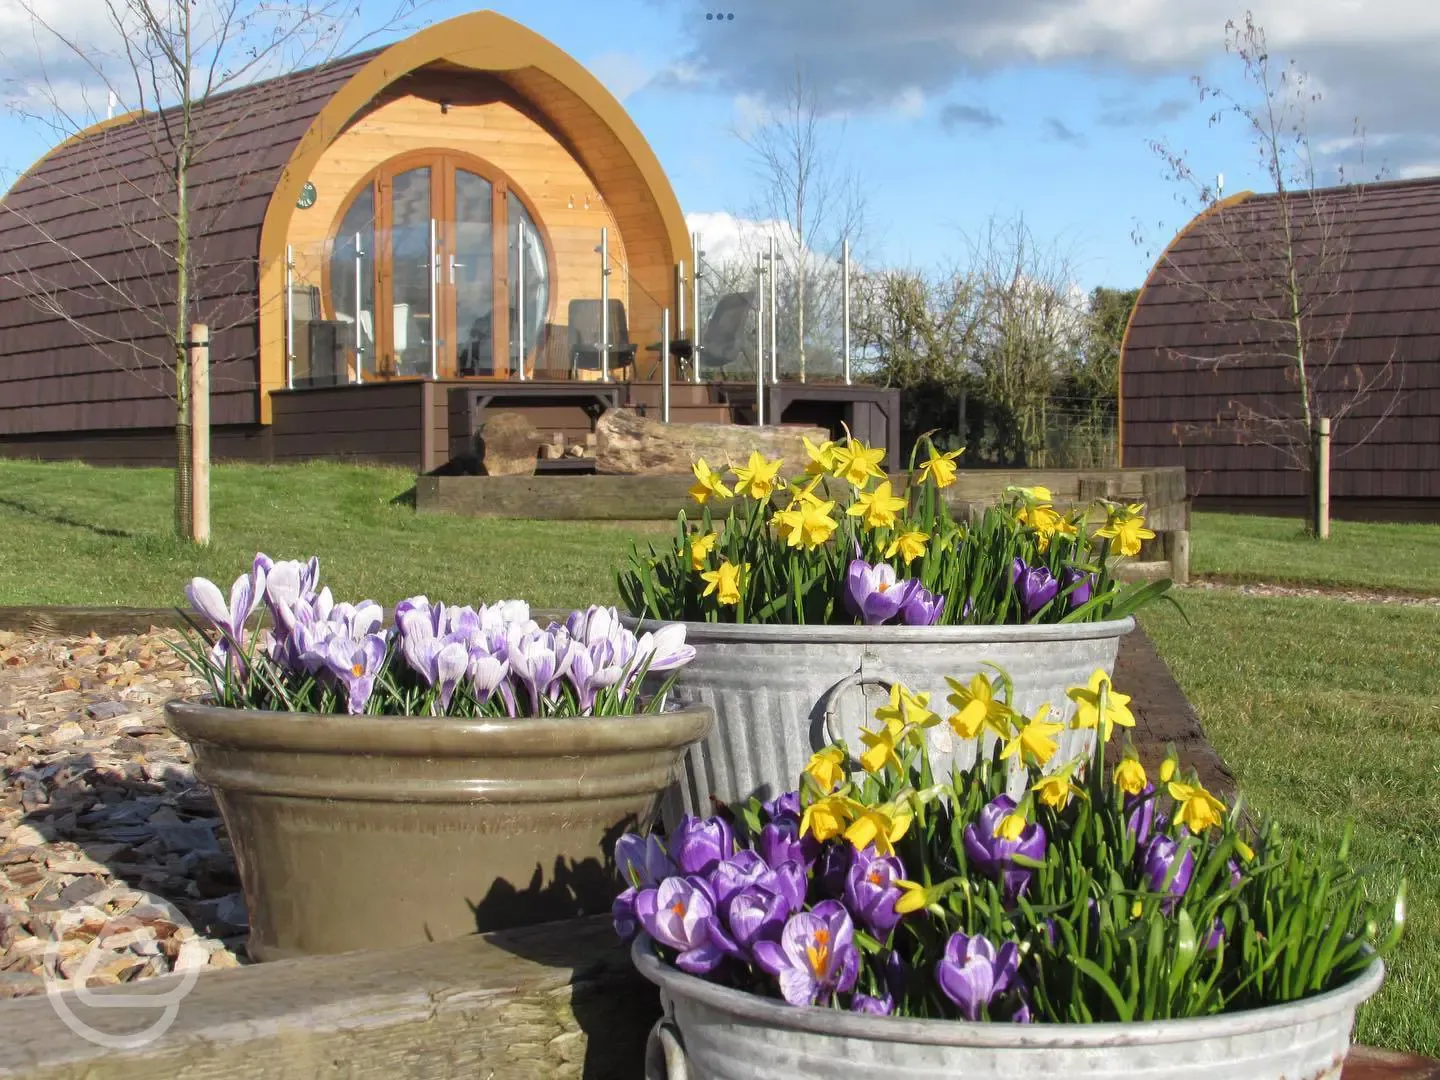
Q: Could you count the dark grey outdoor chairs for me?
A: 2